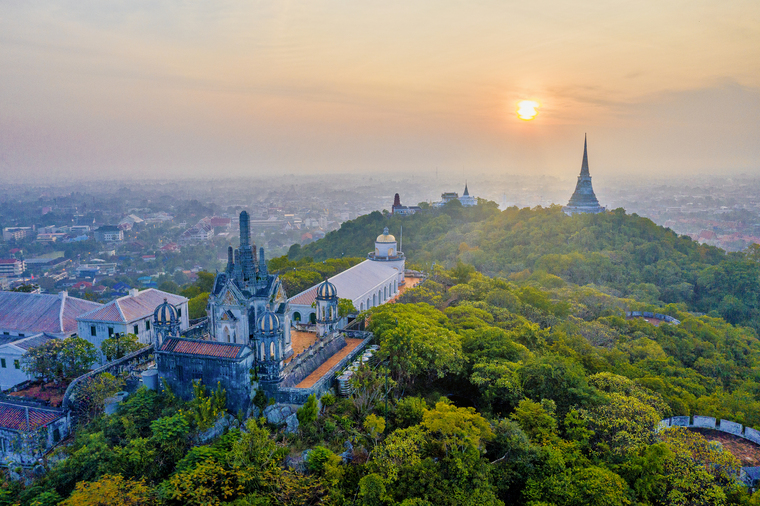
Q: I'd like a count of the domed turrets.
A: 4